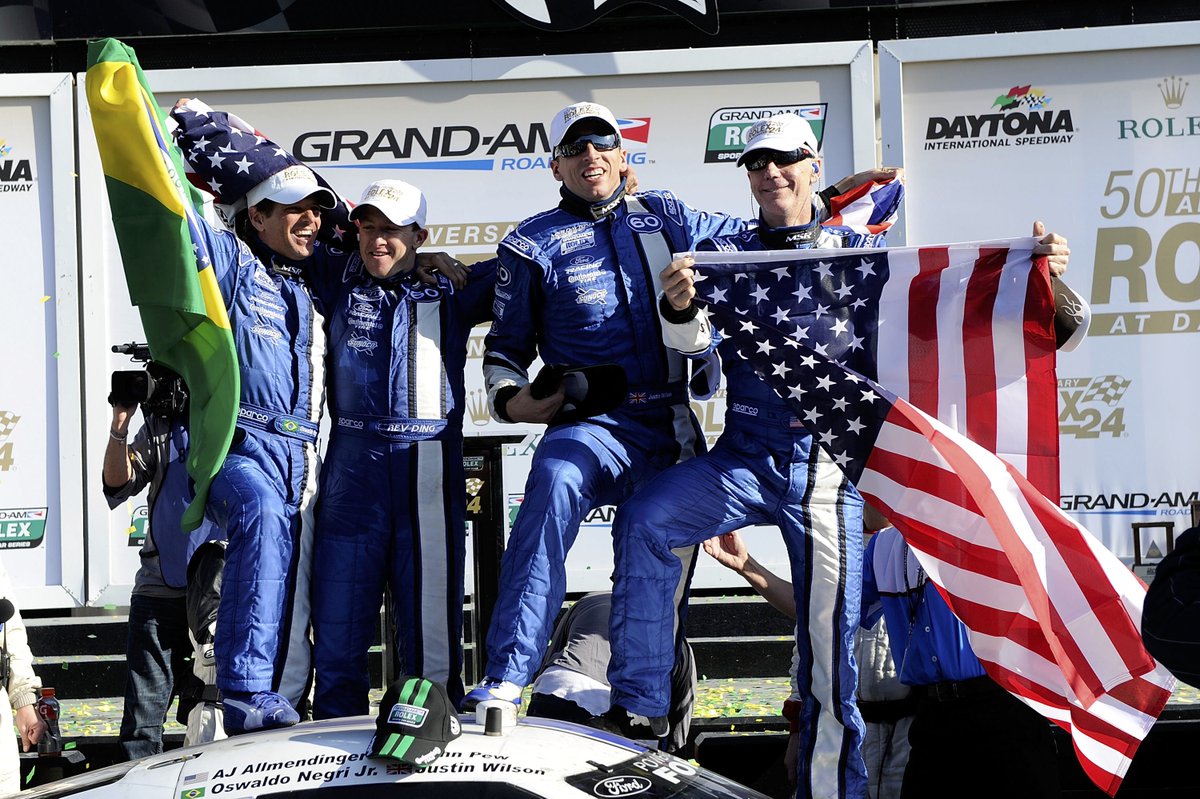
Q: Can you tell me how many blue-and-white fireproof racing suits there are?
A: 4